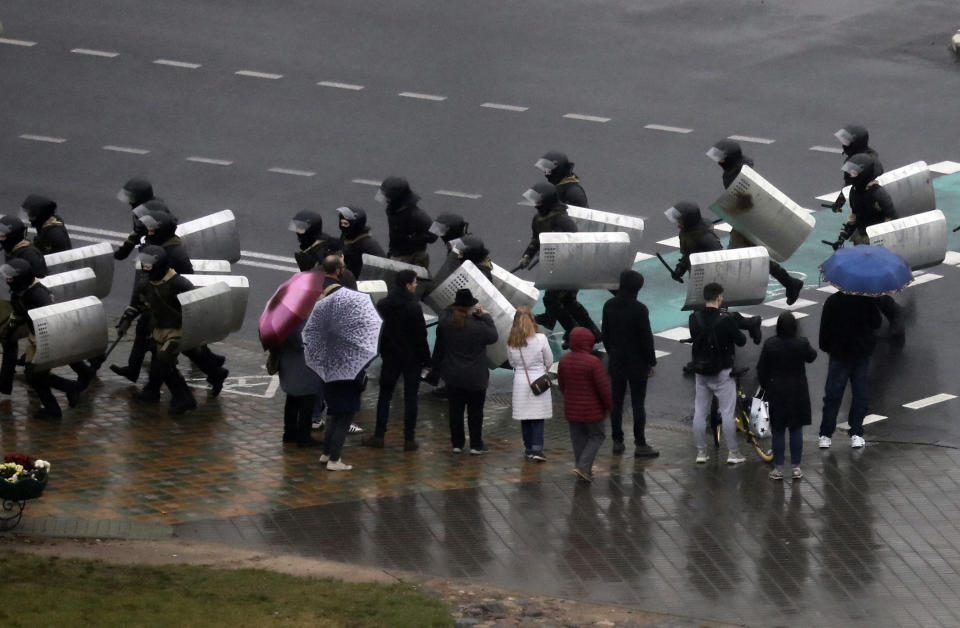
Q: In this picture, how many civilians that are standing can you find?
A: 11